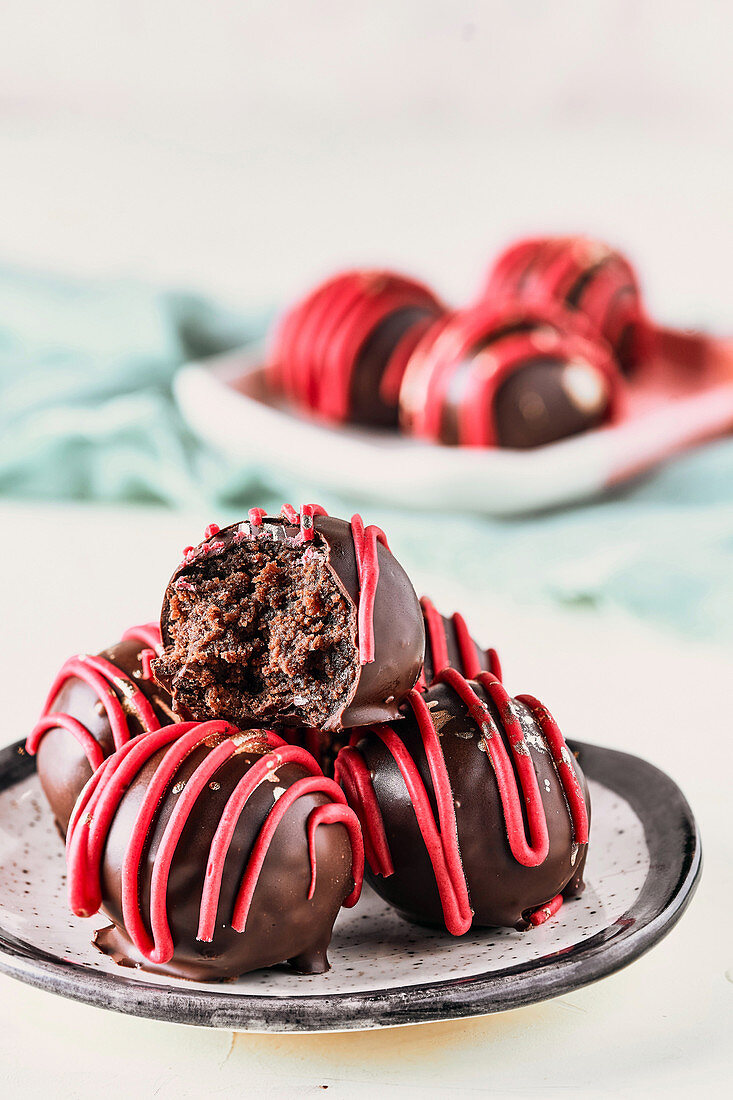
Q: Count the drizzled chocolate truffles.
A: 8